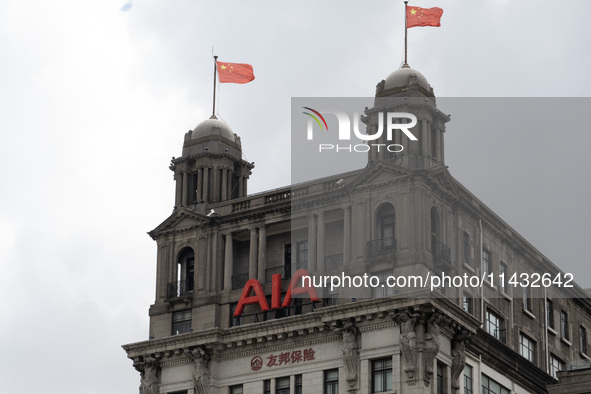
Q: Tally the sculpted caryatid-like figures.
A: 6